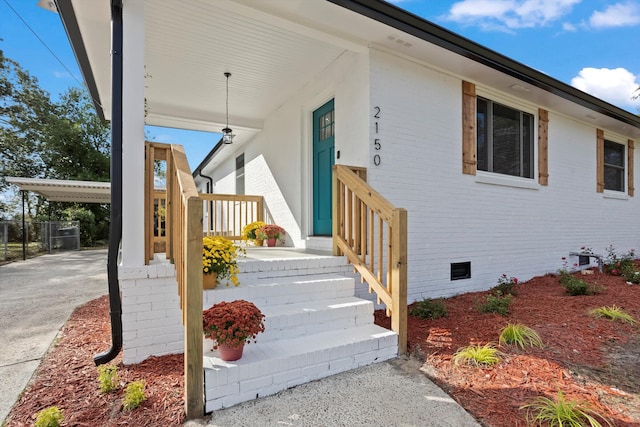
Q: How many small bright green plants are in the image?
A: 7